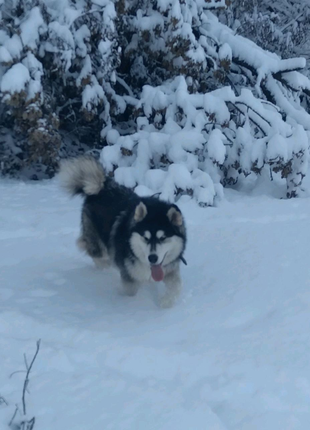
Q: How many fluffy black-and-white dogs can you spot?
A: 1